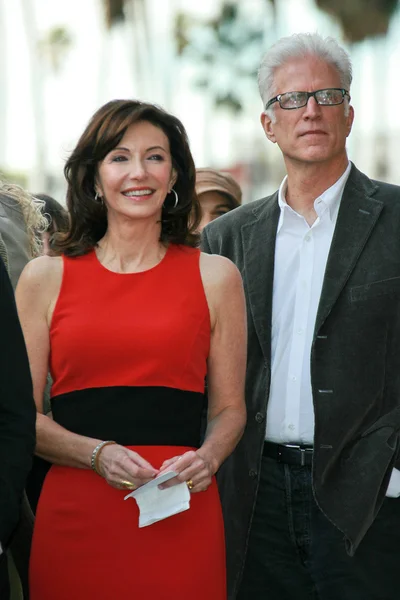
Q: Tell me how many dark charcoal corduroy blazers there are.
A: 1